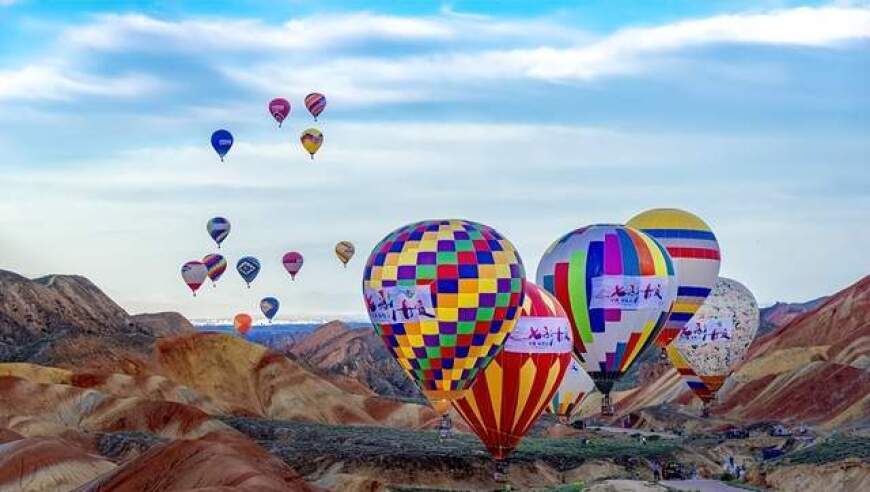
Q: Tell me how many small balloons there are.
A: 12